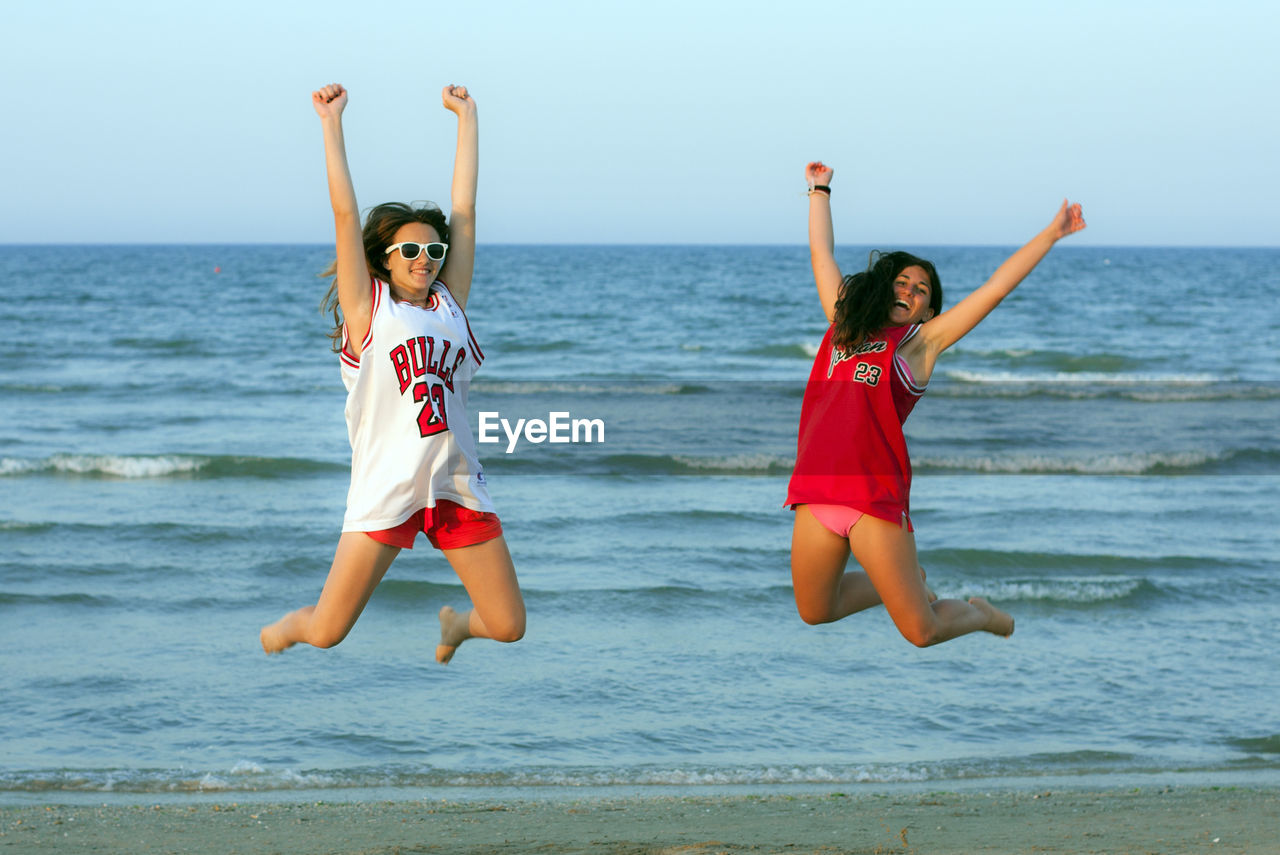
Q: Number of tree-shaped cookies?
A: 0